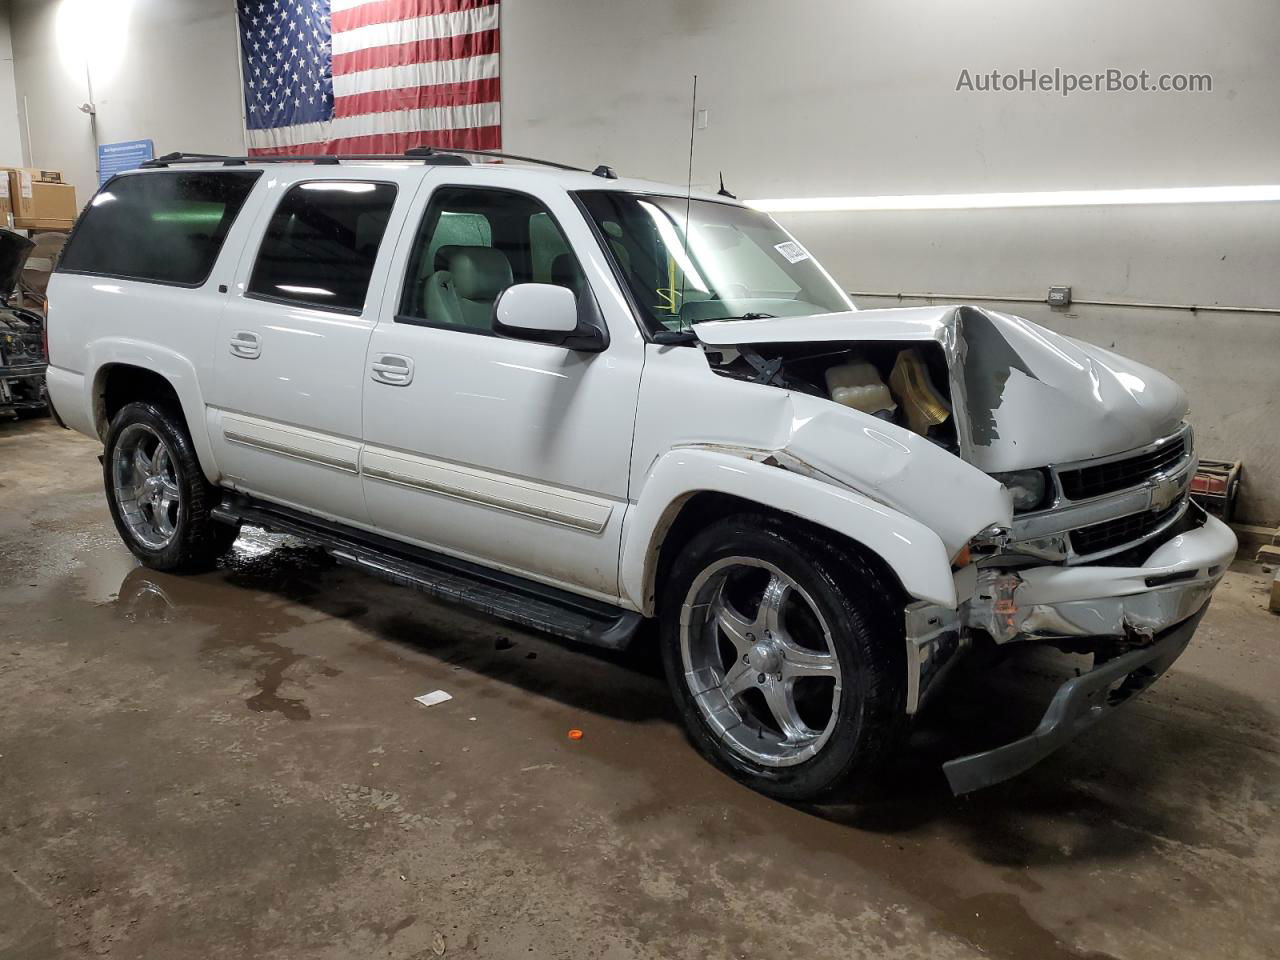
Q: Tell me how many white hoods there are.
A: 1